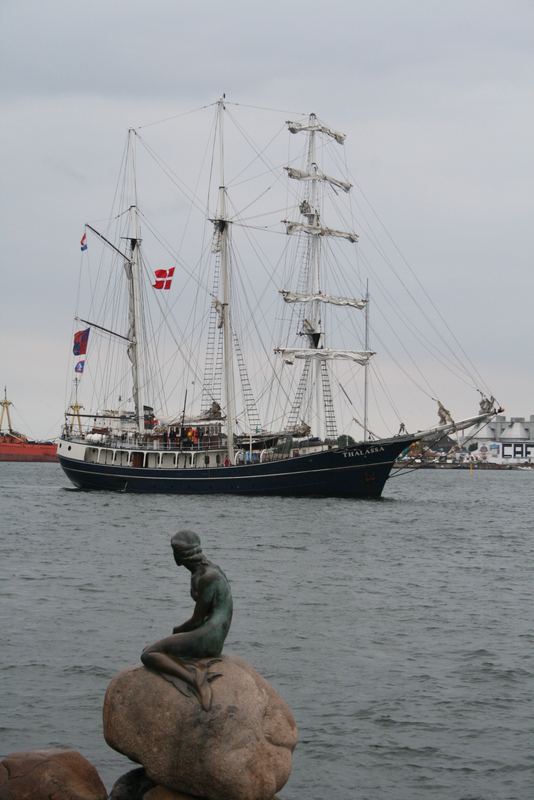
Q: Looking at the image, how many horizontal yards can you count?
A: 5